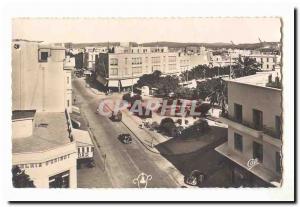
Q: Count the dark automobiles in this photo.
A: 3